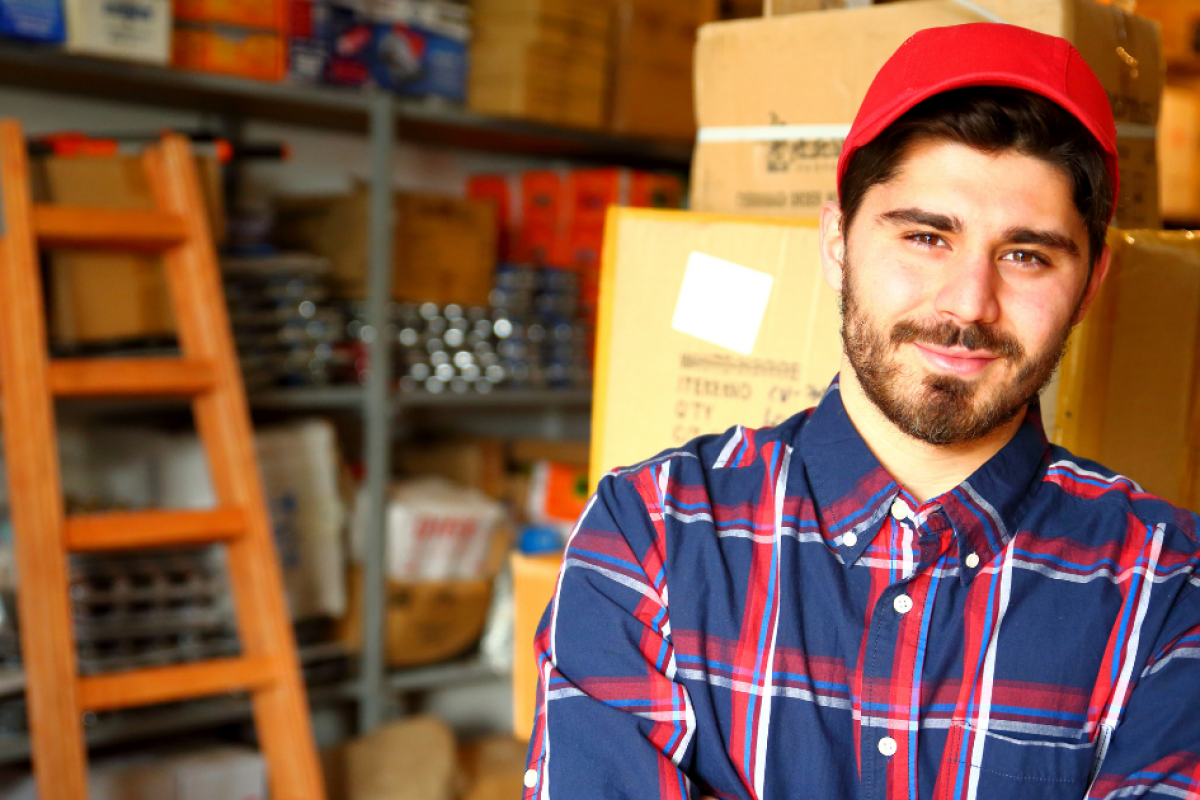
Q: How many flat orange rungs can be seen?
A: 4